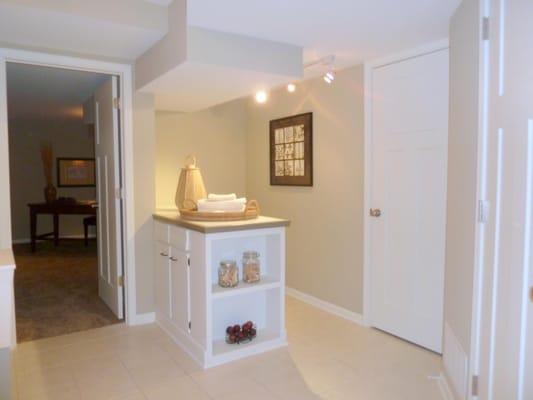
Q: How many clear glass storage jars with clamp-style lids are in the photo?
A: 2